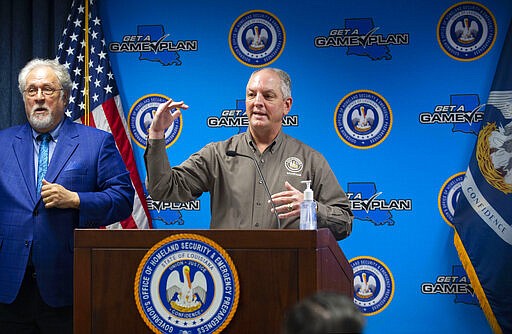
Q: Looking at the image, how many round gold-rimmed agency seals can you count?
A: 7